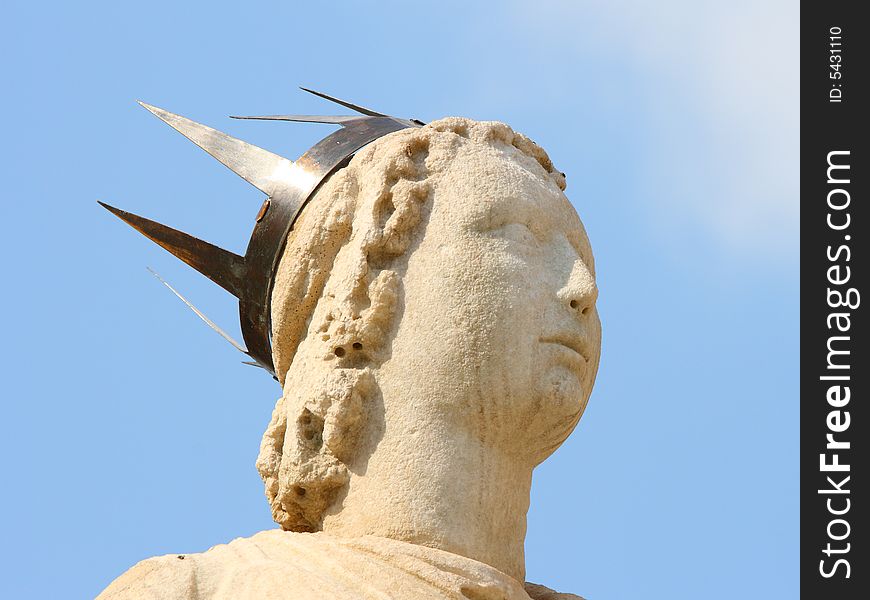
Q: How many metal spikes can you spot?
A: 6